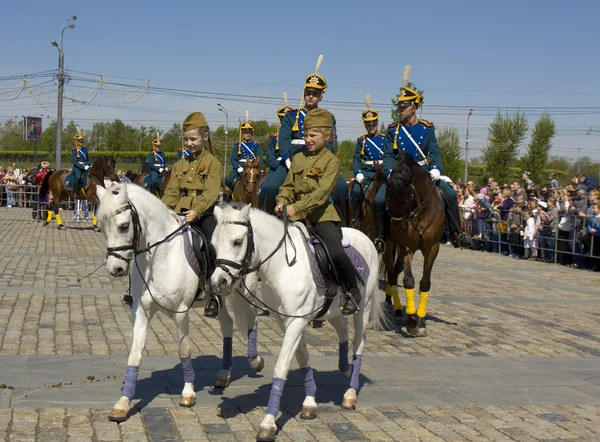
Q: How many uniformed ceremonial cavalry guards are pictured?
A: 8